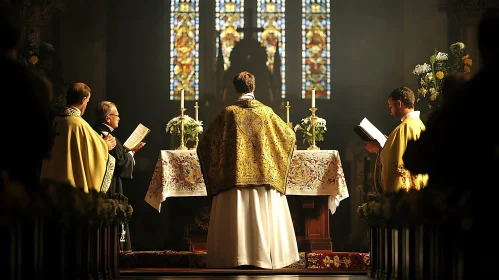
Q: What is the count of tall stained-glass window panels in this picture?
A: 4